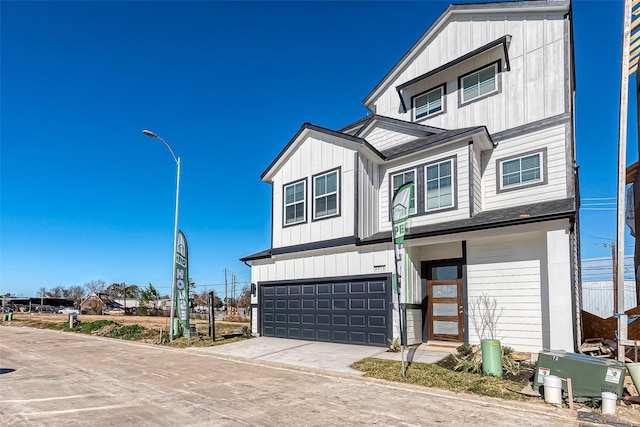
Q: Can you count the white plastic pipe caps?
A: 2